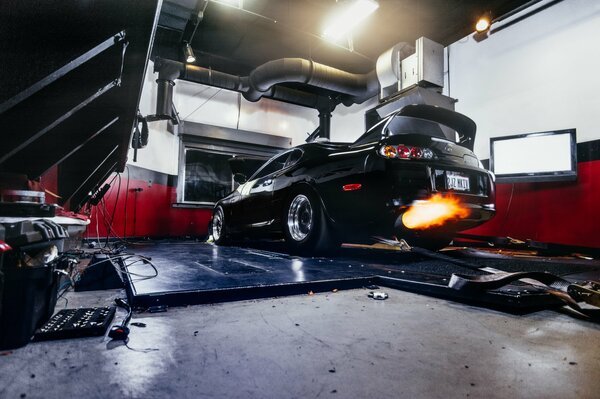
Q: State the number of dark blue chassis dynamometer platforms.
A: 1